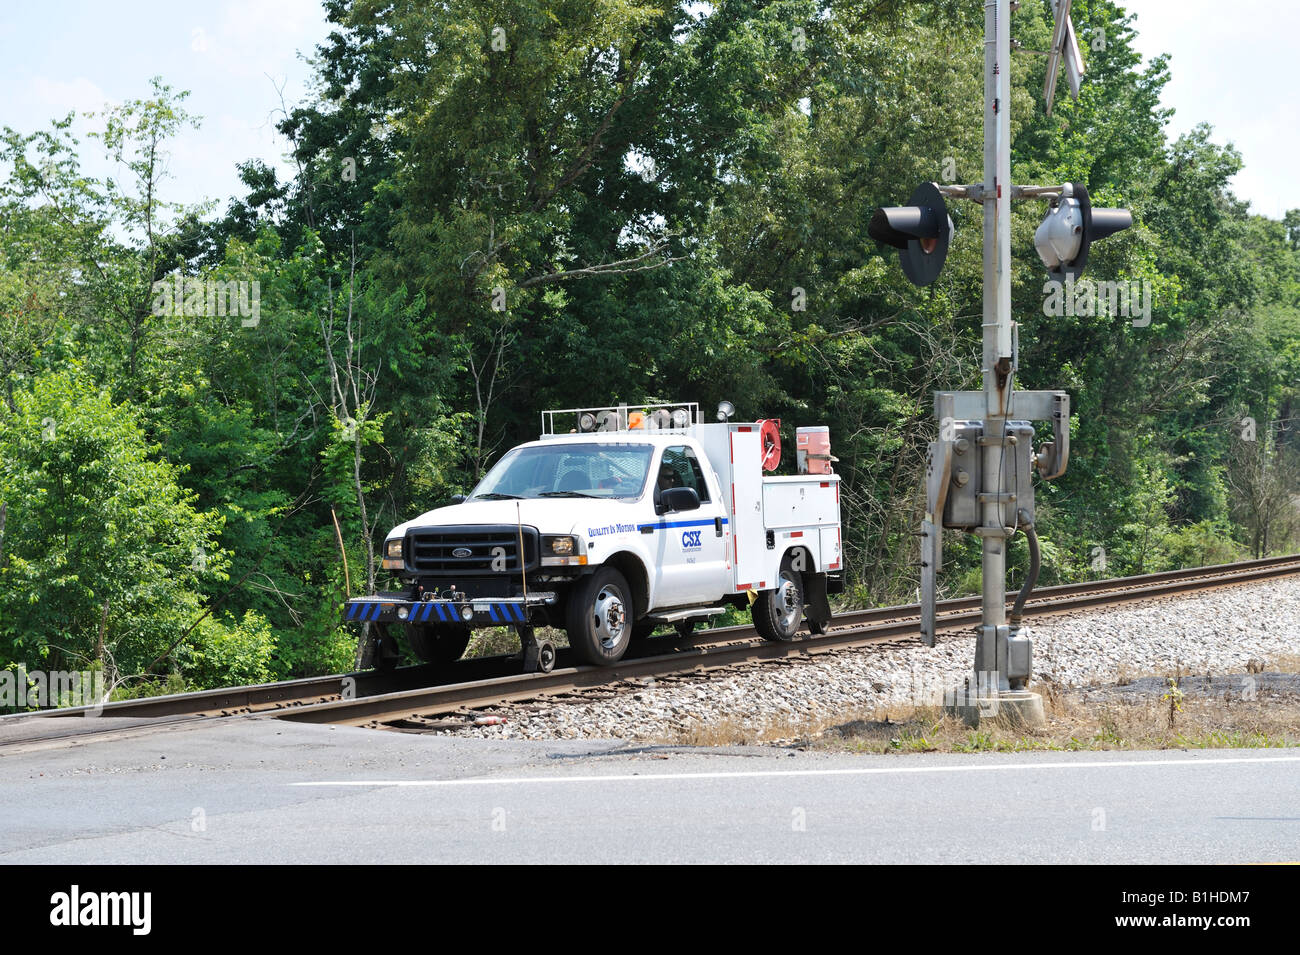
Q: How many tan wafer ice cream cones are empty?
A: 0